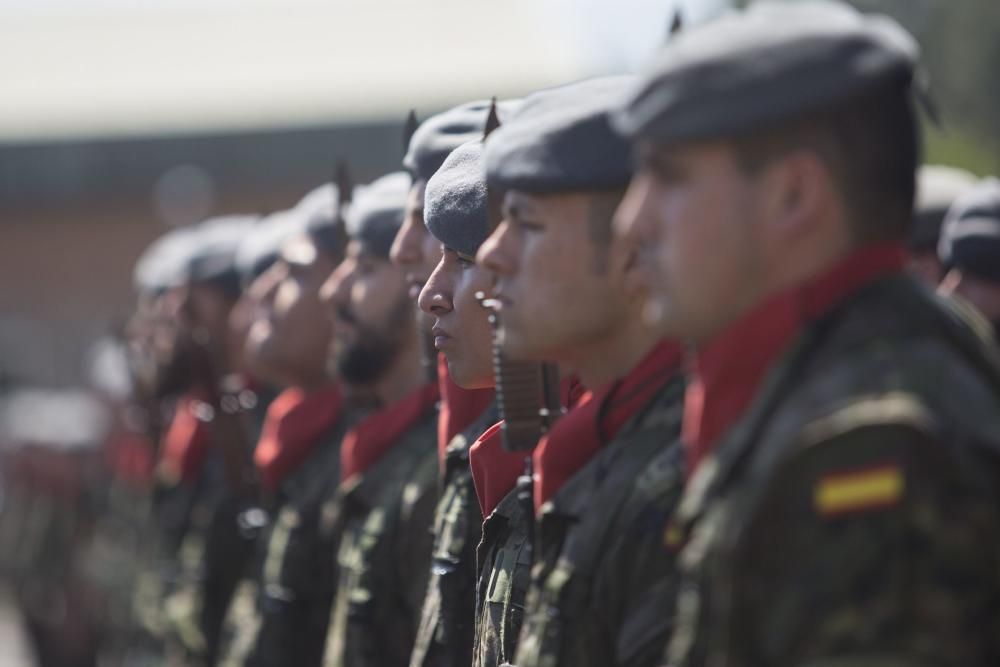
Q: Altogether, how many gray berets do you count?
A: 11